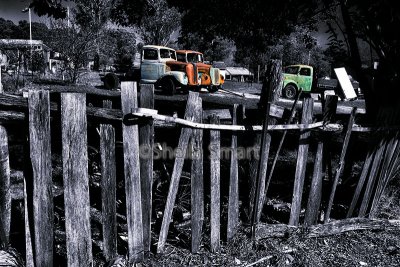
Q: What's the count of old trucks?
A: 3